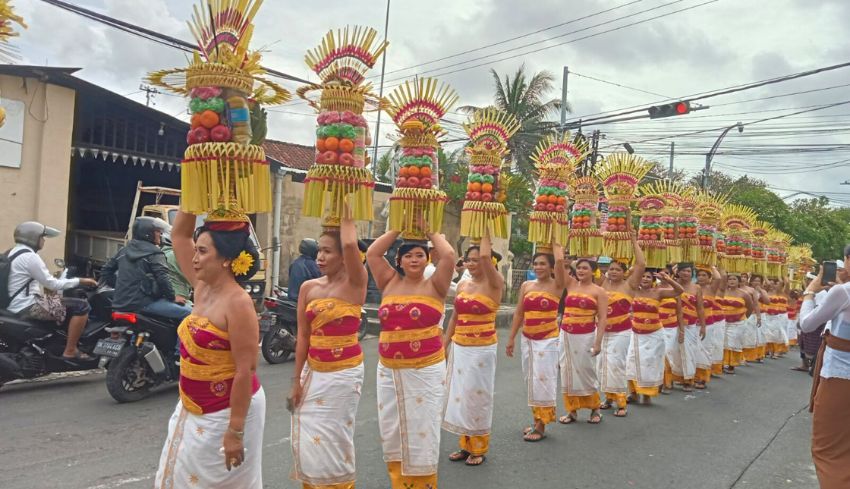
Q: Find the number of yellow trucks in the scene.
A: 1